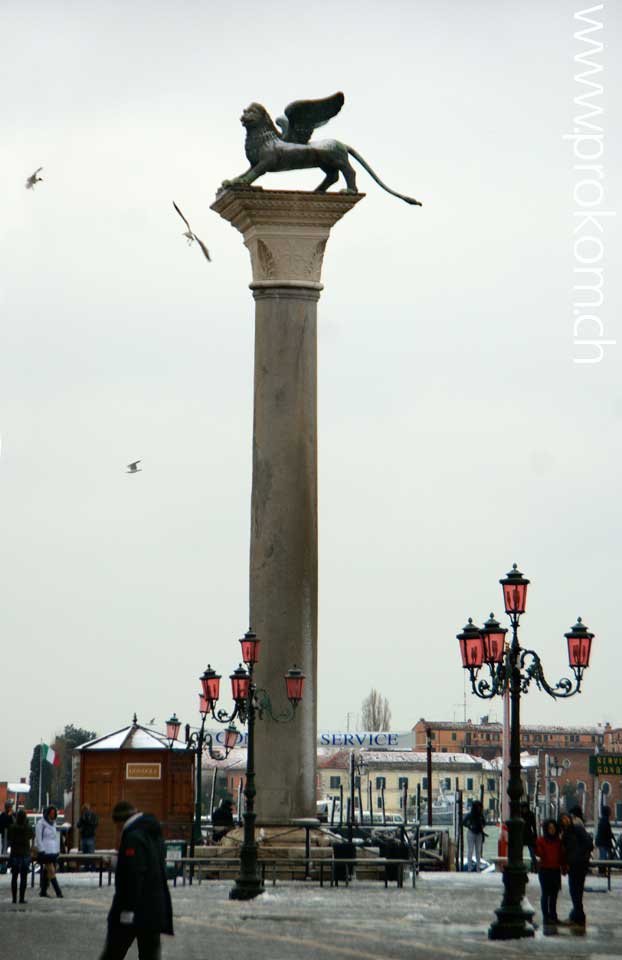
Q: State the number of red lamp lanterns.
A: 11